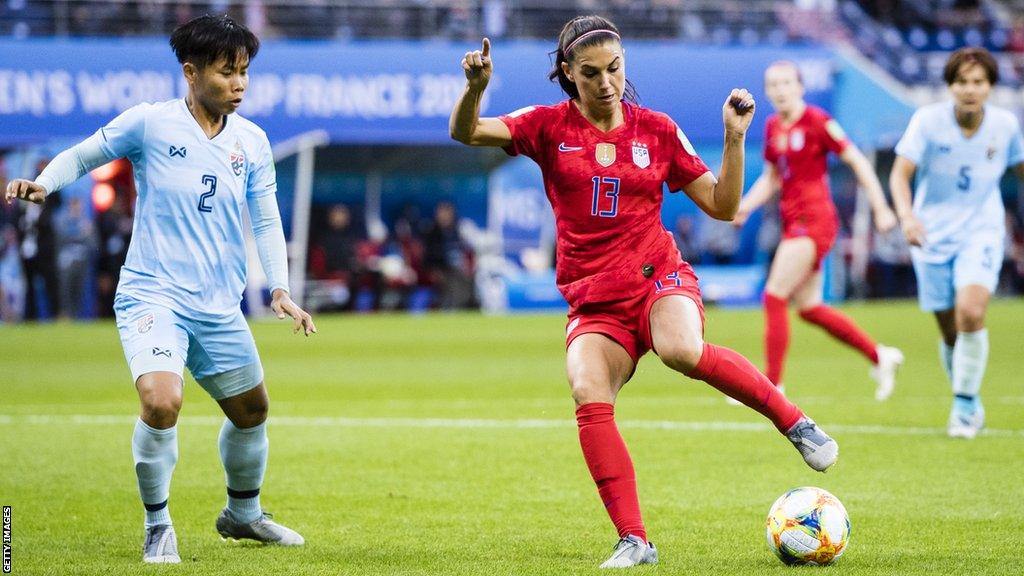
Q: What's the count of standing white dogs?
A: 0